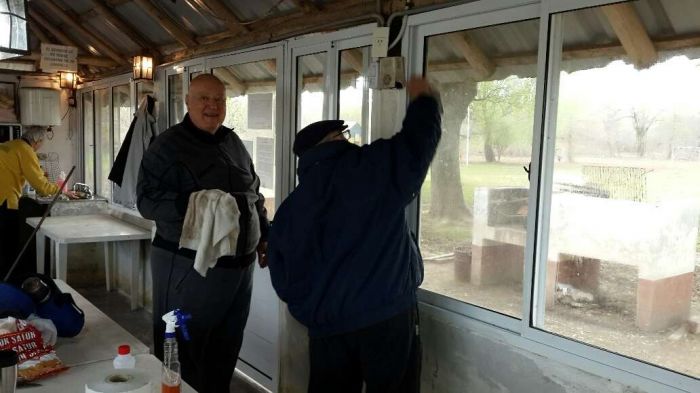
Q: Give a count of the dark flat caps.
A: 1